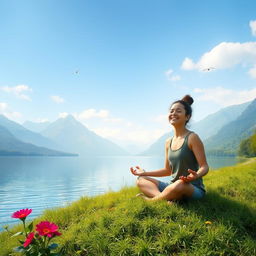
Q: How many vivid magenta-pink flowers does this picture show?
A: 3